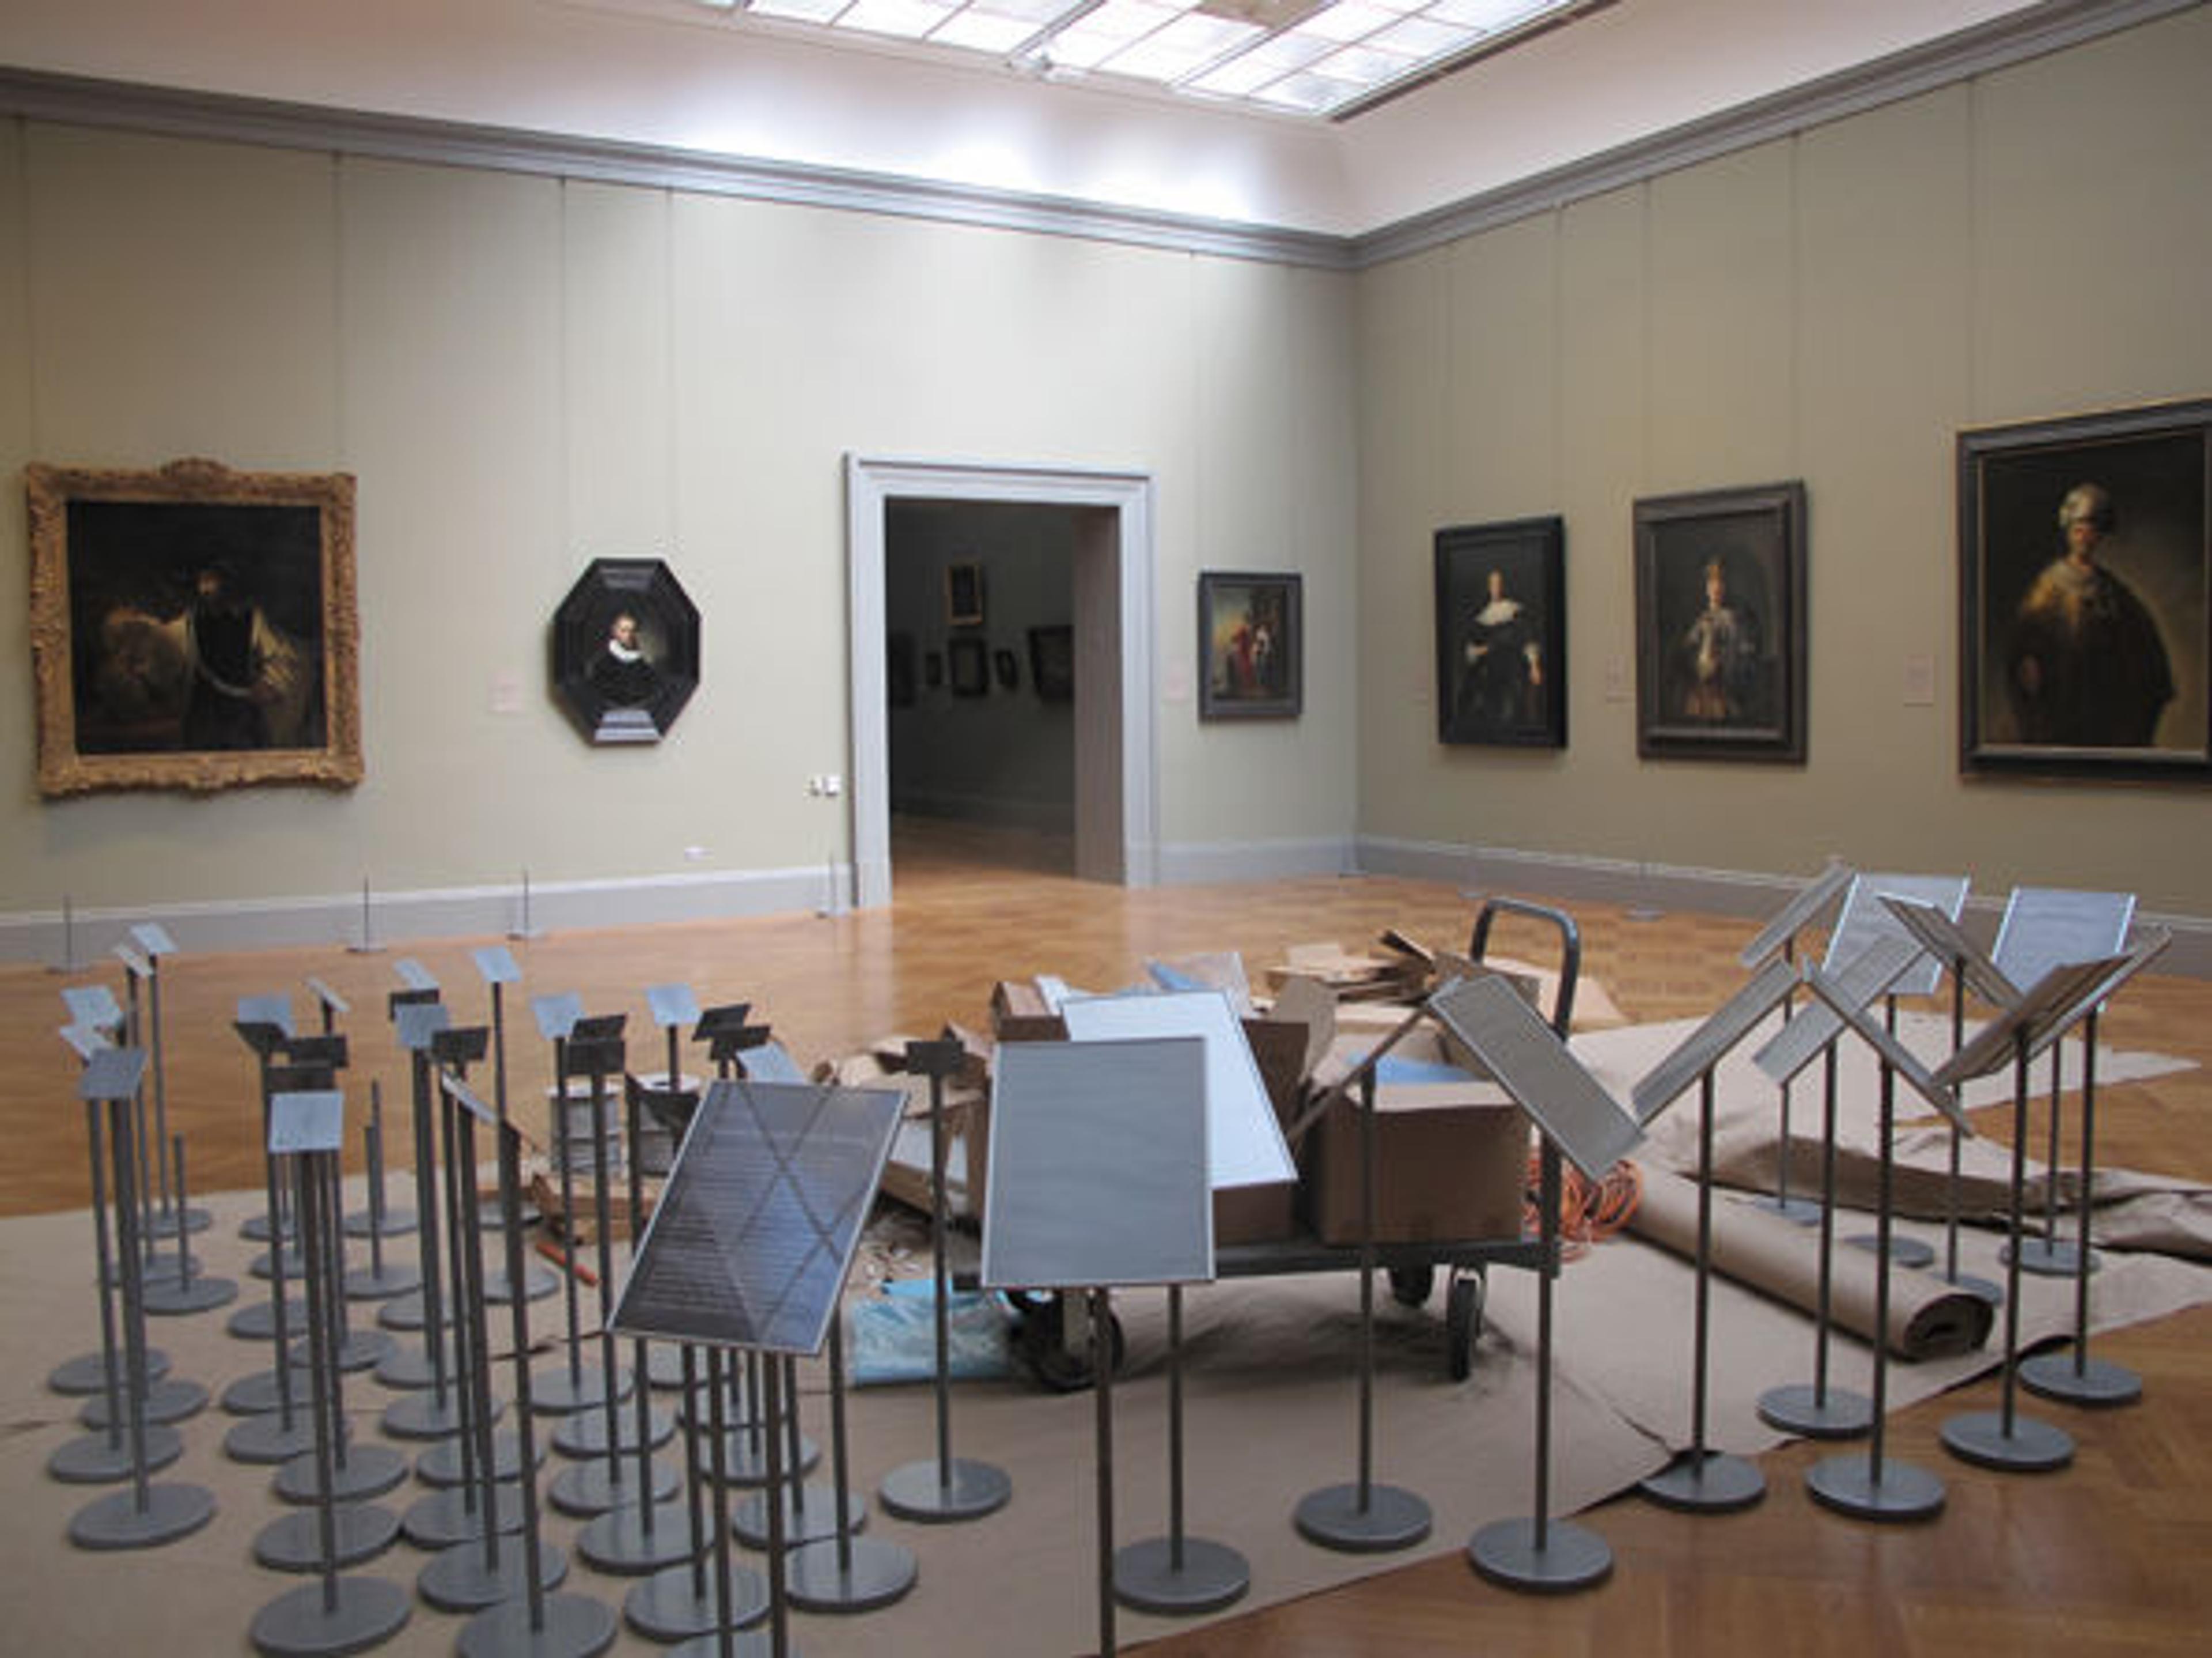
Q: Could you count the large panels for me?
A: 14